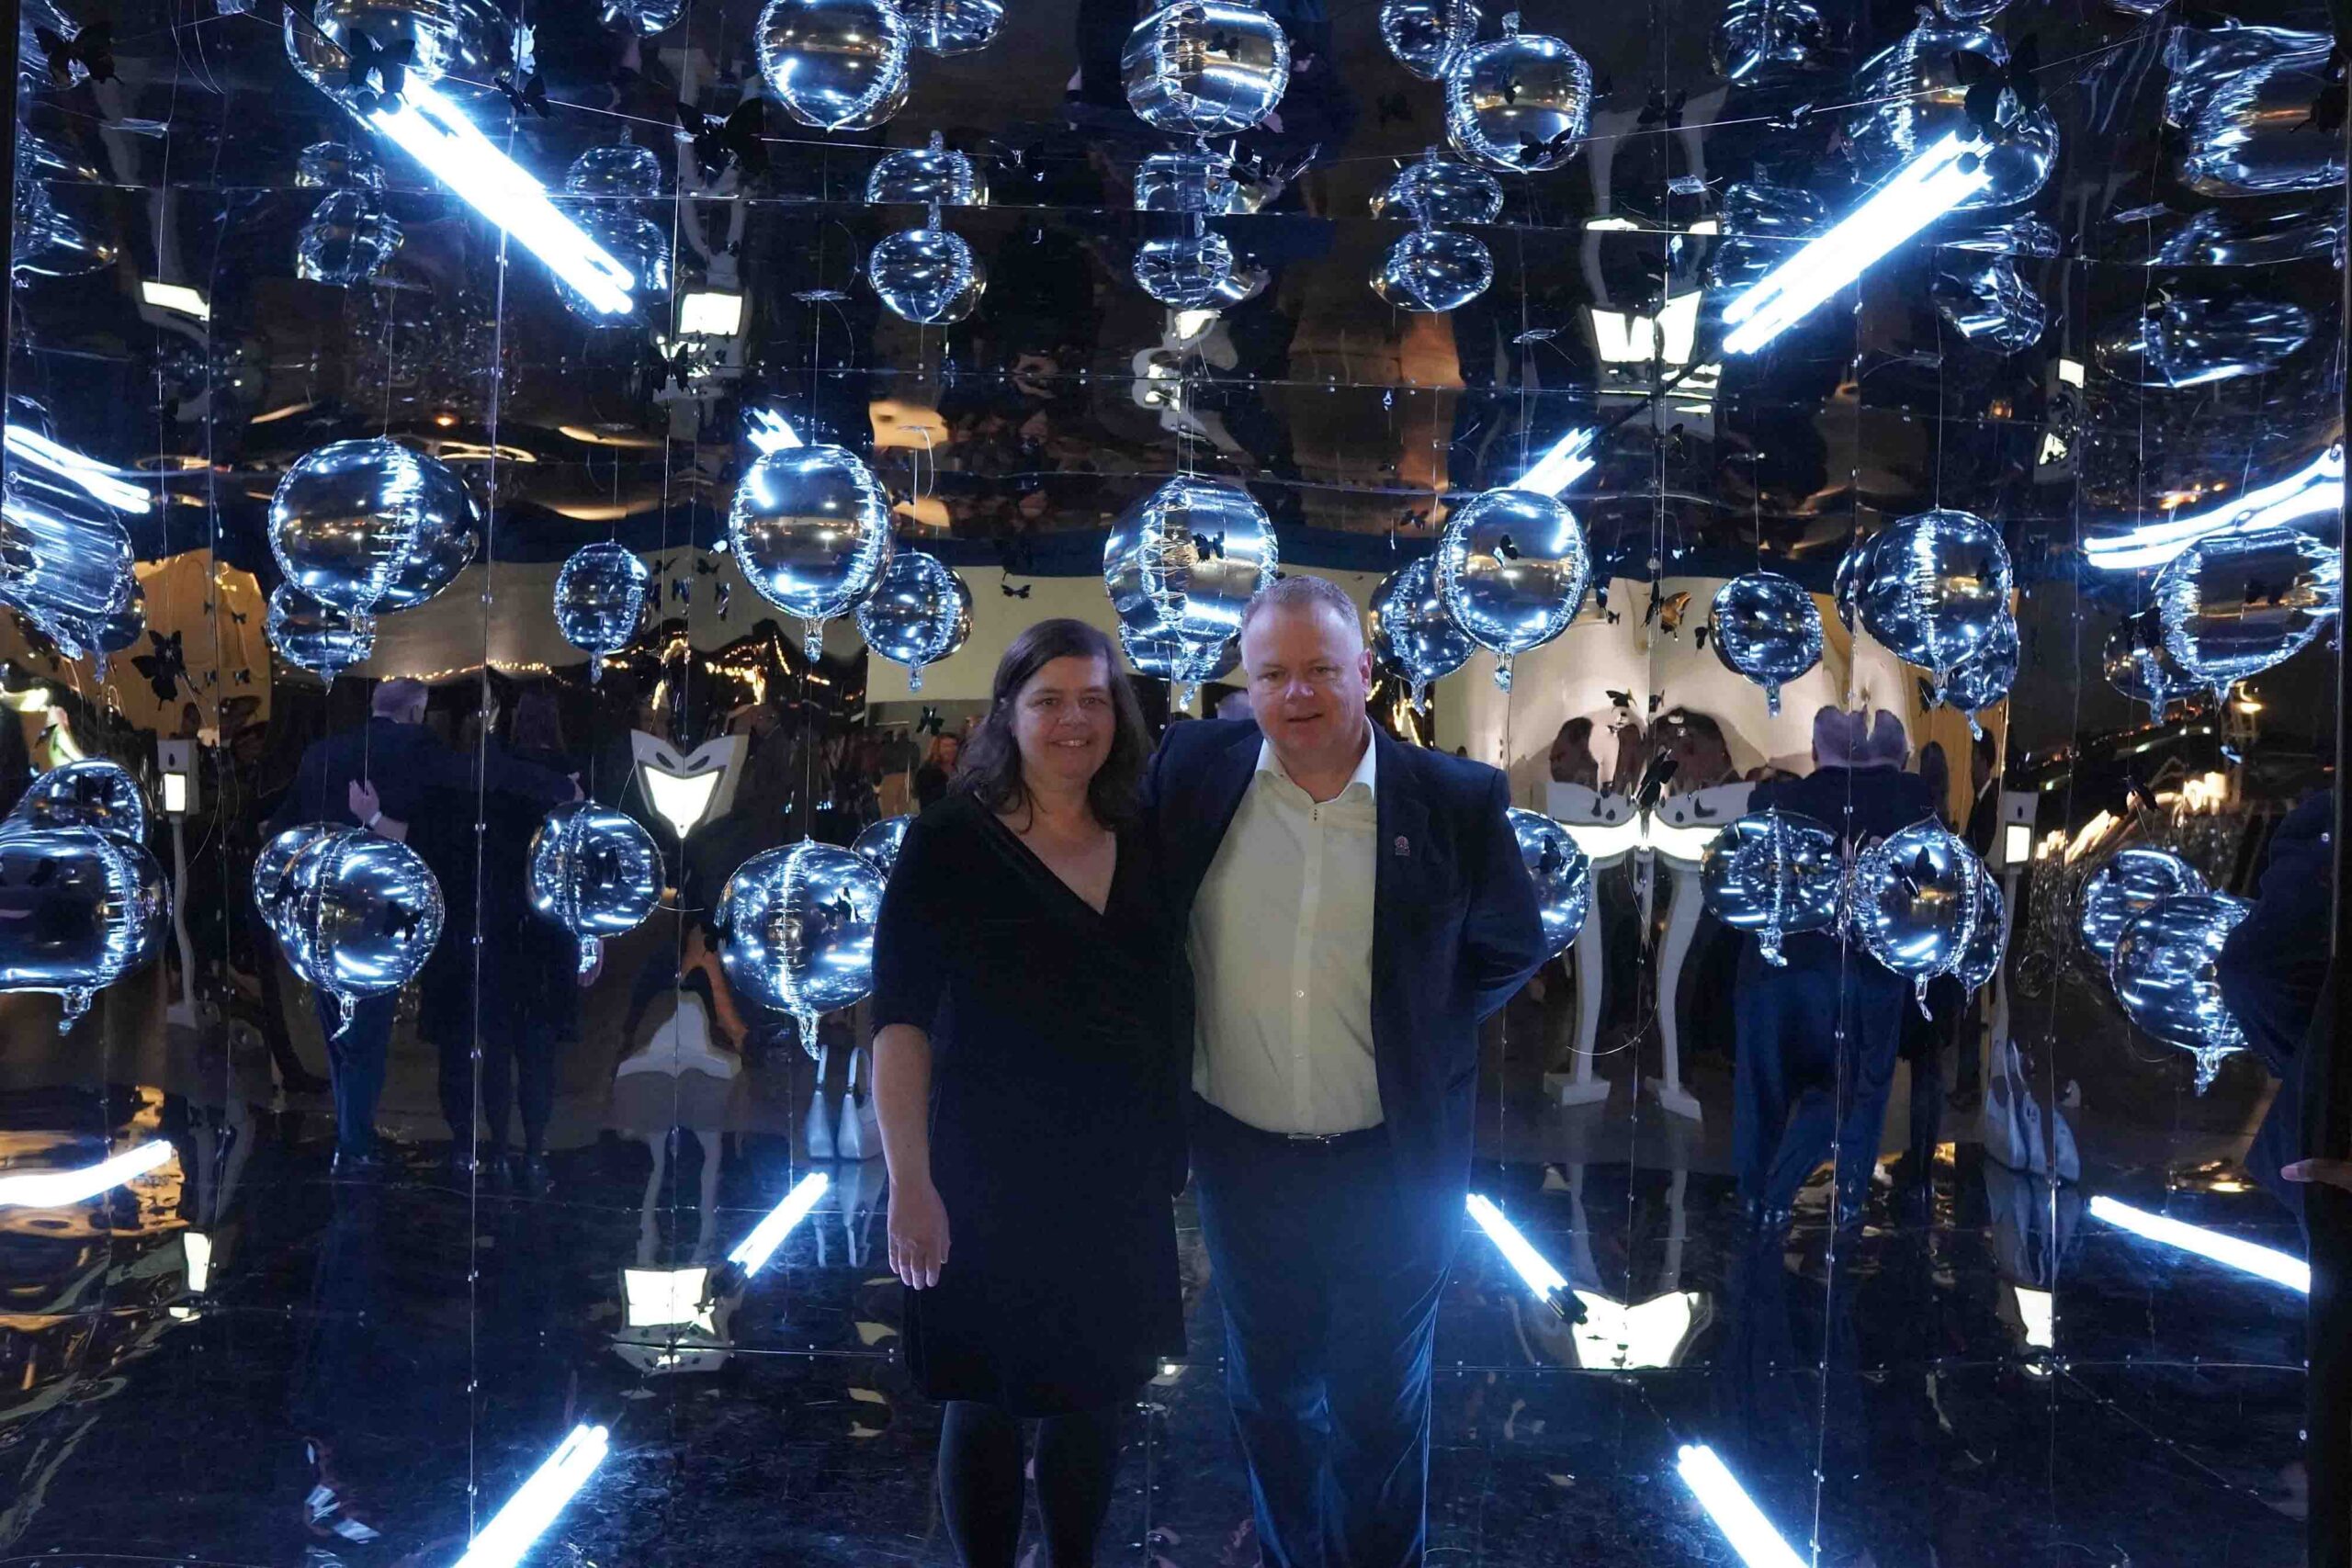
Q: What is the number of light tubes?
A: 12